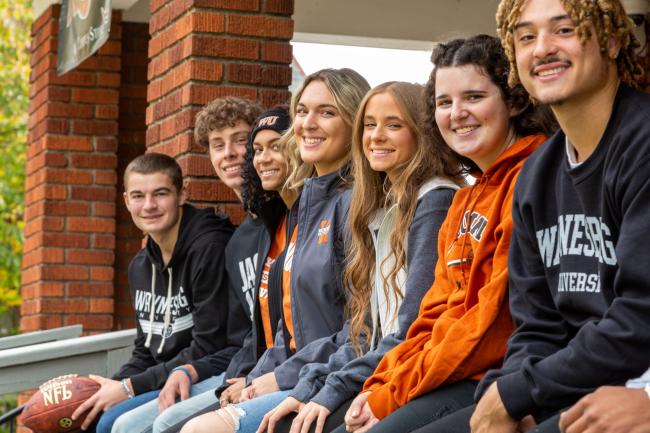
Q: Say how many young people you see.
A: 7